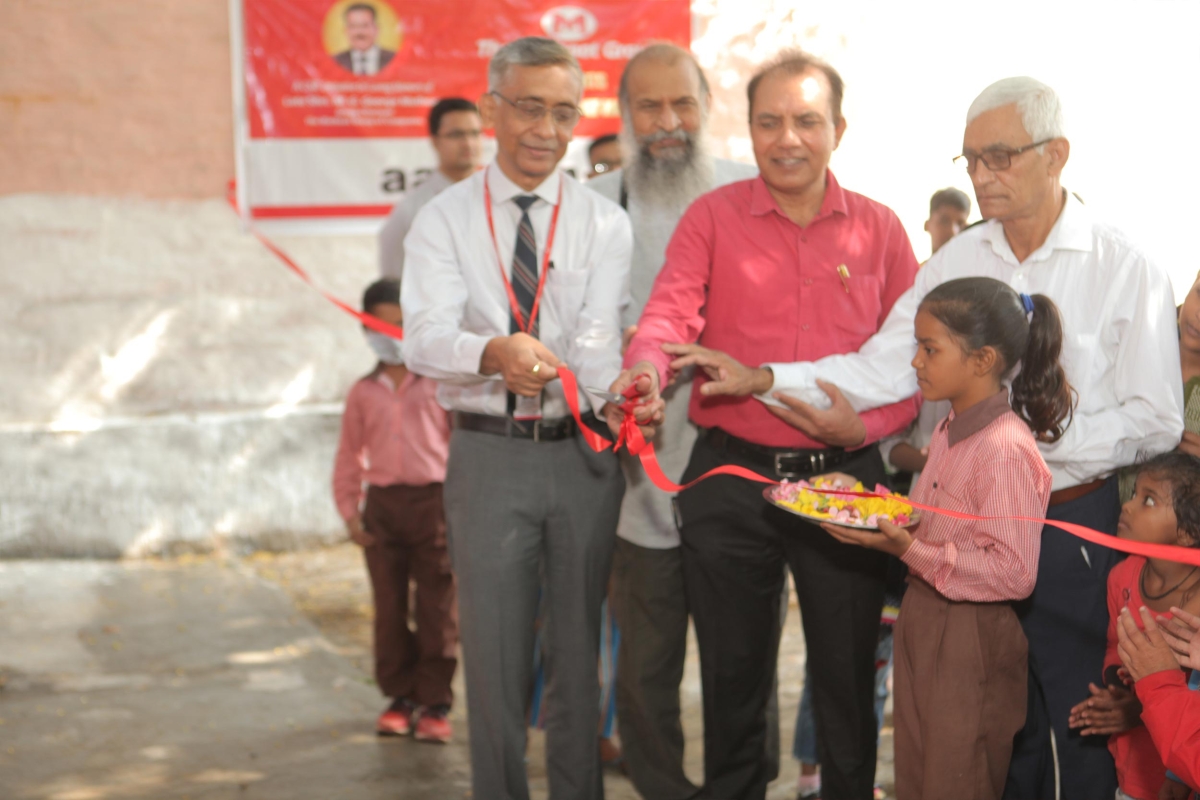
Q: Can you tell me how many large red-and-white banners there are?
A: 1